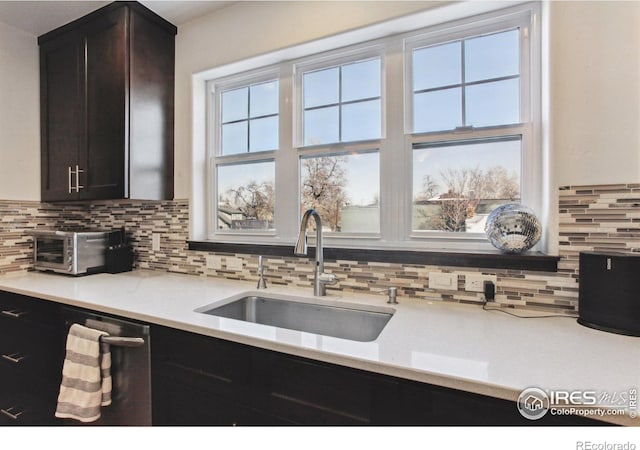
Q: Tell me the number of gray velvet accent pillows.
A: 0